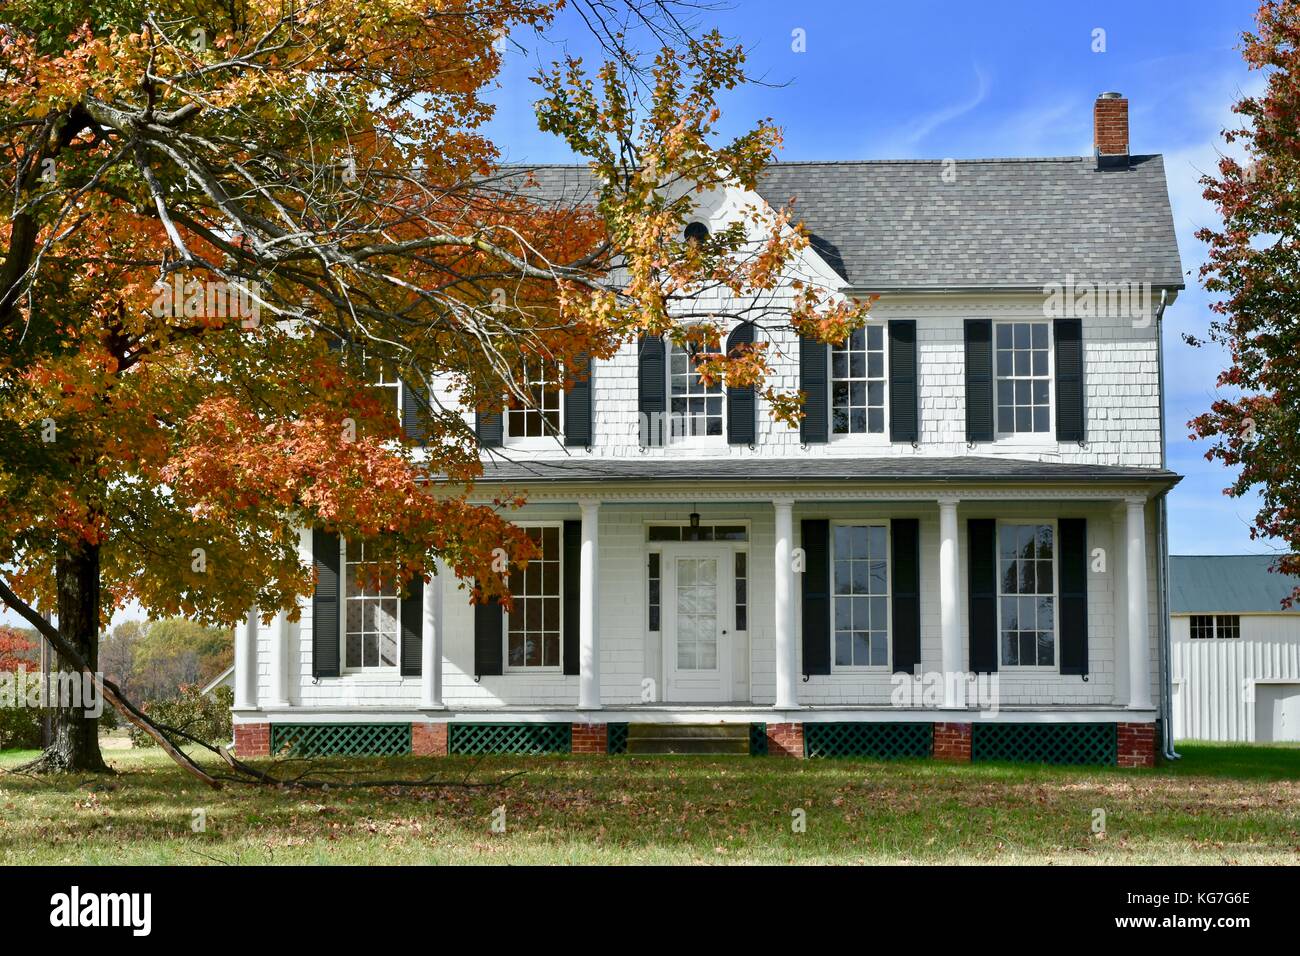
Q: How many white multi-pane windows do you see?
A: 9